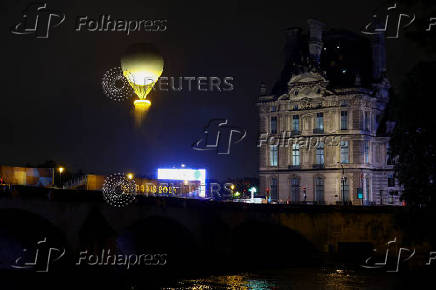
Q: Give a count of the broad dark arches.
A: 3